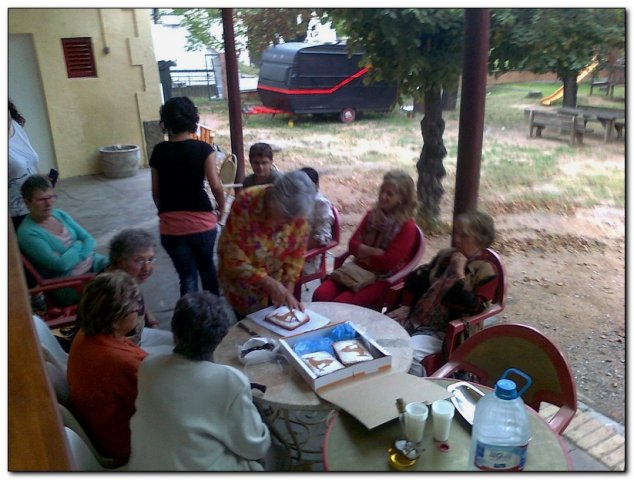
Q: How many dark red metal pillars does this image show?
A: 2